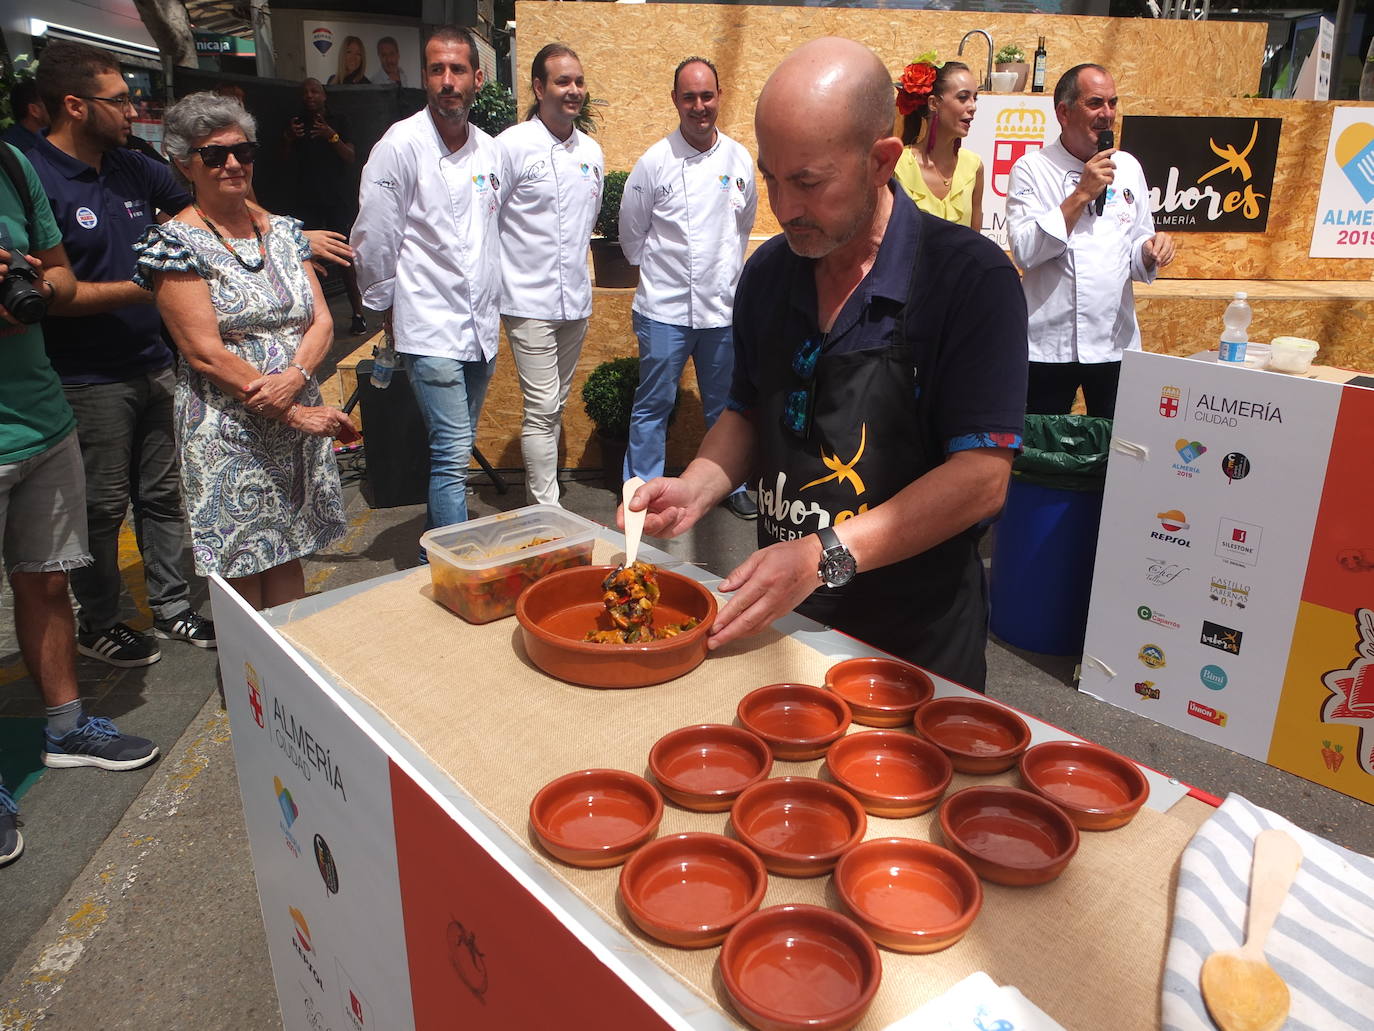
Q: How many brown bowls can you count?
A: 13